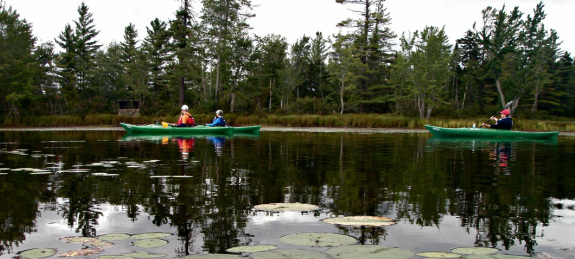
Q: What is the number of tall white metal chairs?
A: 0